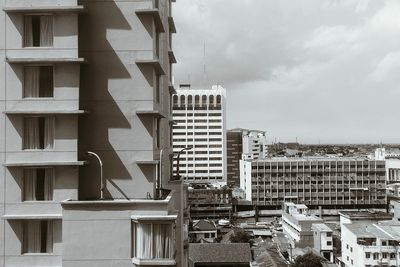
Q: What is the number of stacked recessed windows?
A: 5